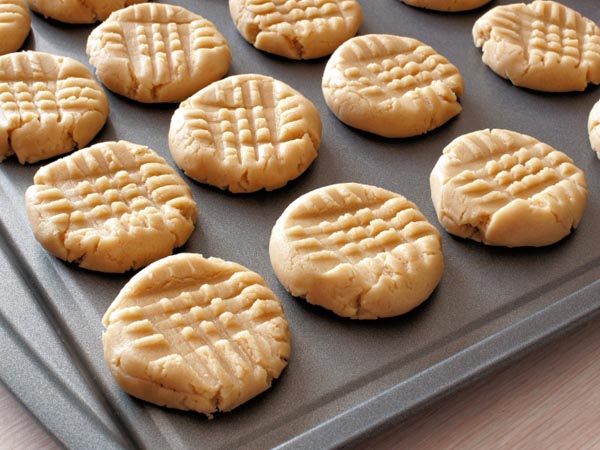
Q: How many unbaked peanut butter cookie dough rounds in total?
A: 14